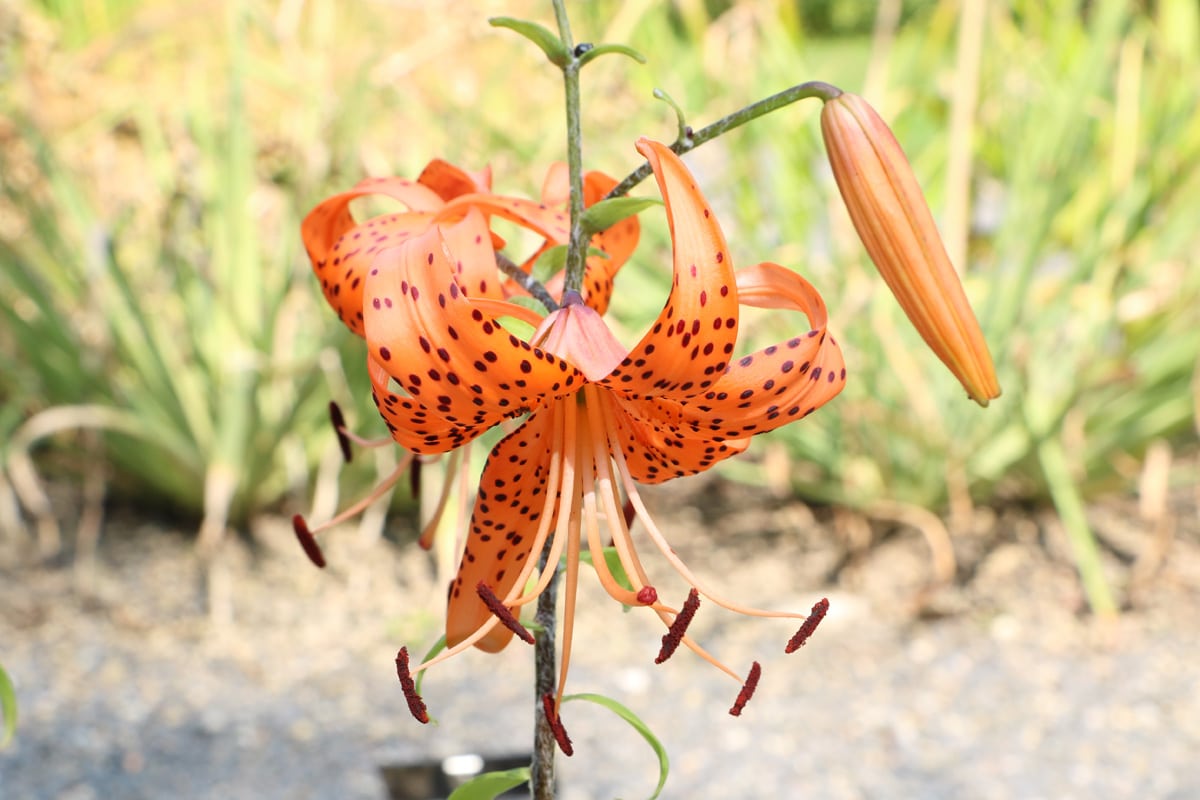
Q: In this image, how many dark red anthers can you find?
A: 10